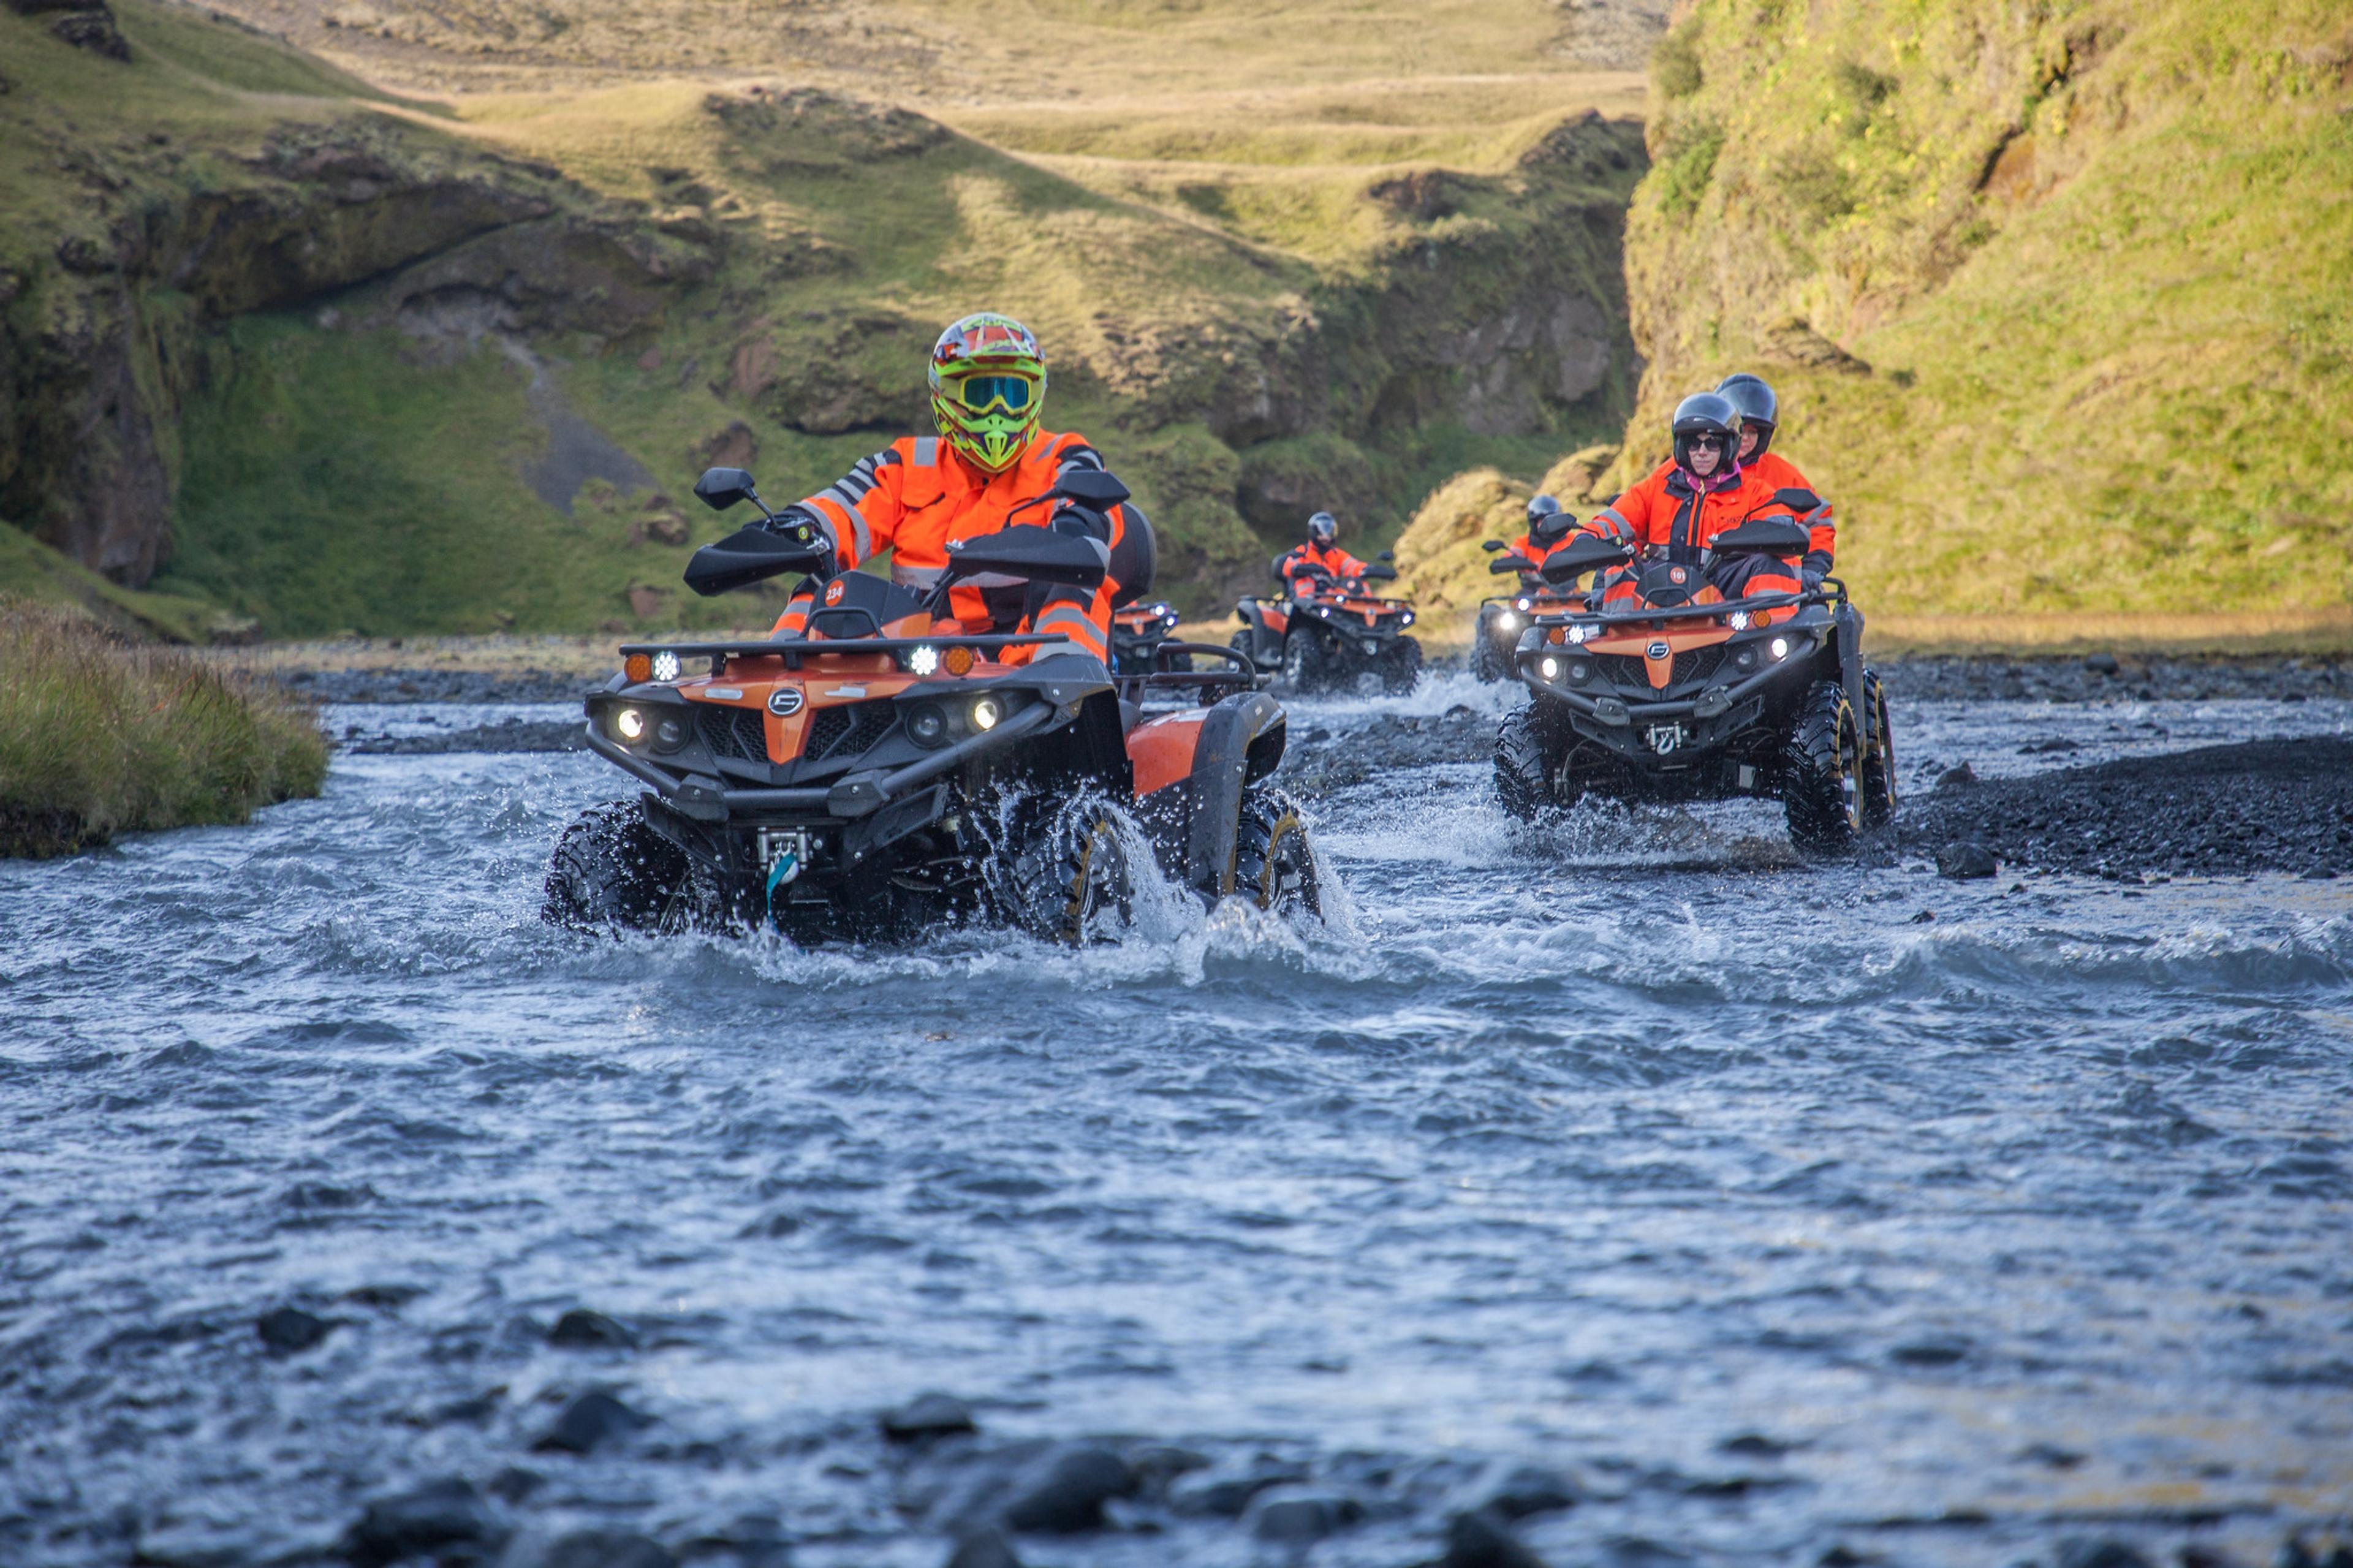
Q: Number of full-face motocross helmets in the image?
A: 1